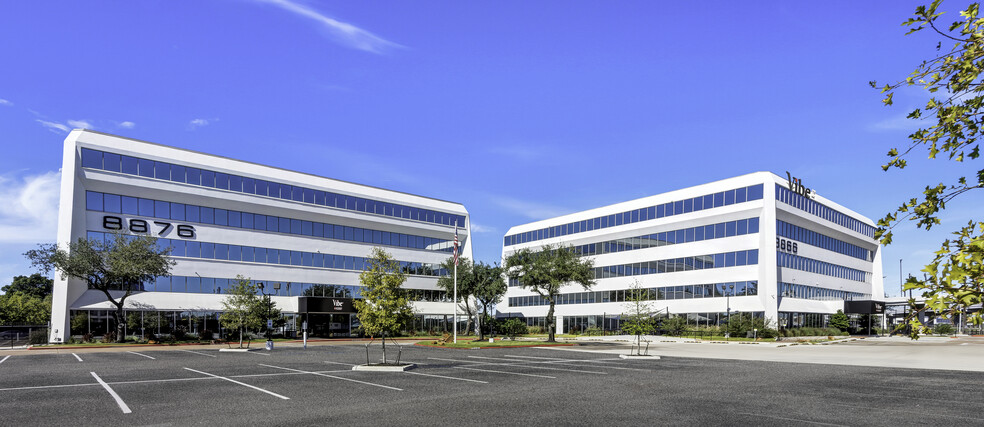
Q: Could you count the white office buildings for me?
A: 2